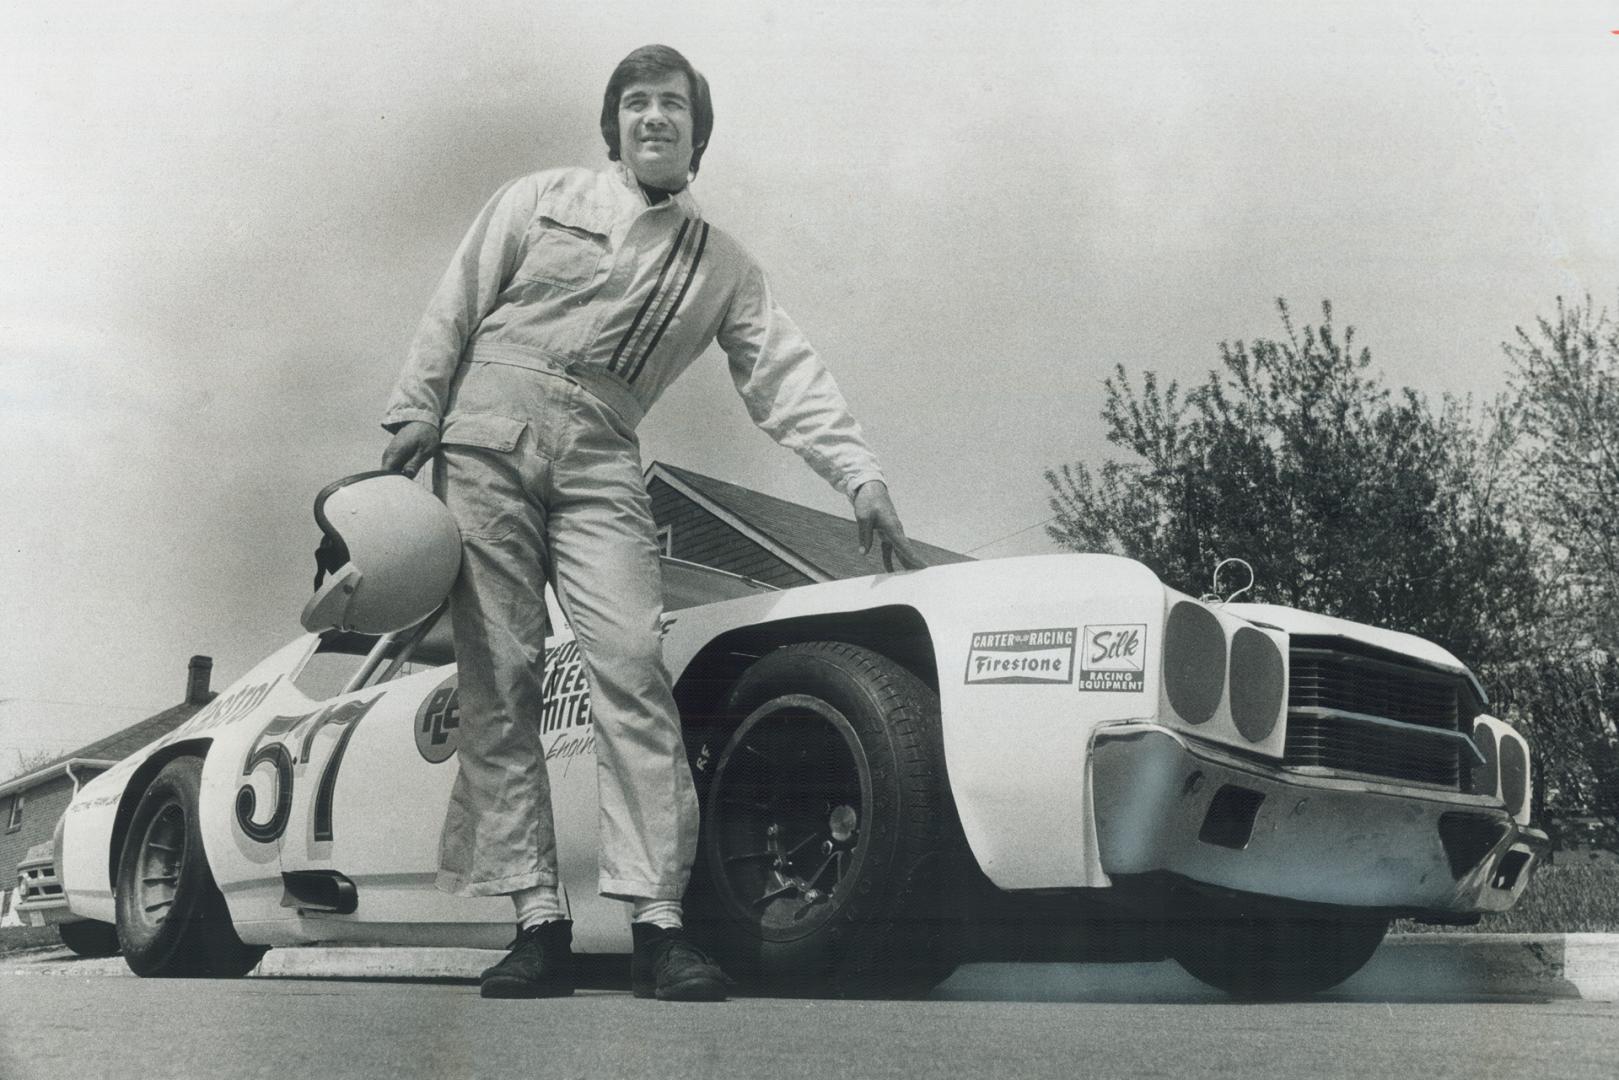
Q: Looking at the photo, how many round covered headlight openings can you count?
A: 4